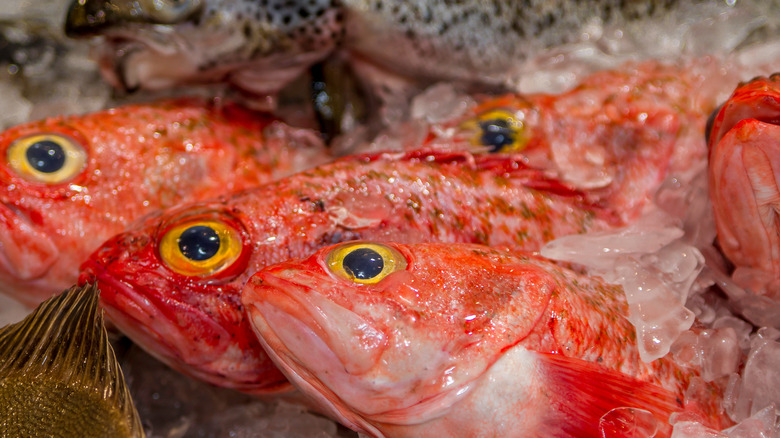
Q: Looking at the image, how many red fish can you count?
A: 5